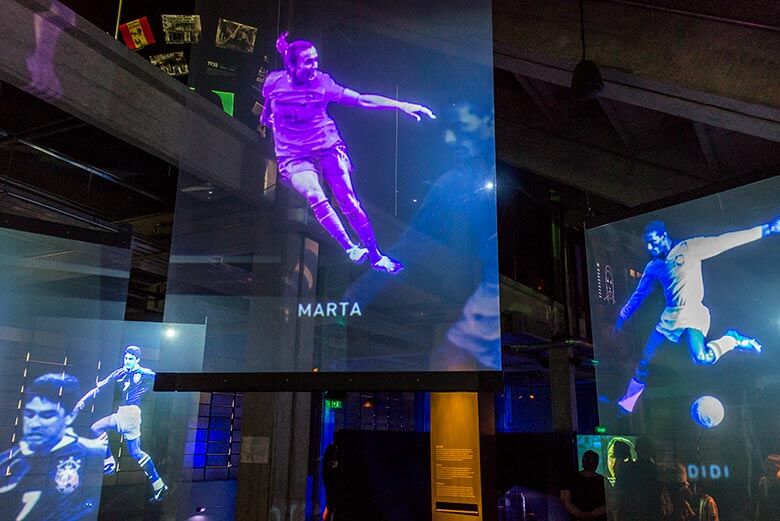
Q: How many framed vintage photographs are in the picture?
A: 3